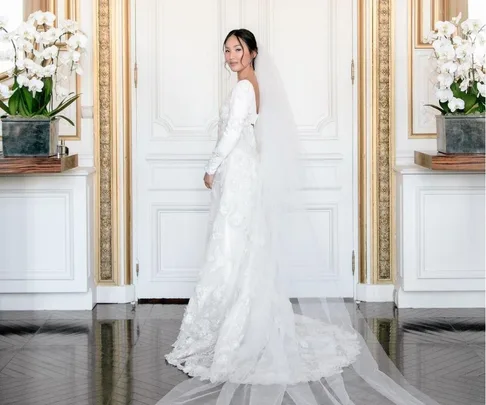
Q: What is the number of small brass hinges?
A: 4